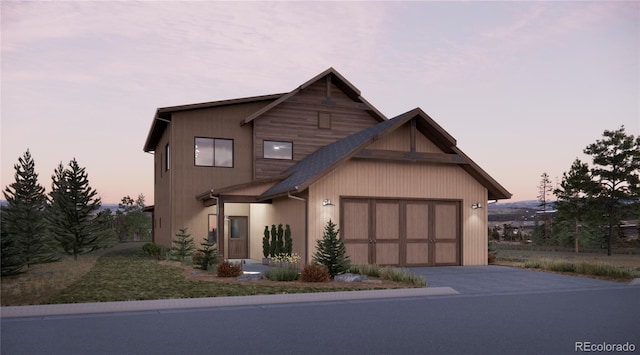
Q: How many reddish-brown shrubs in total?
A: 2